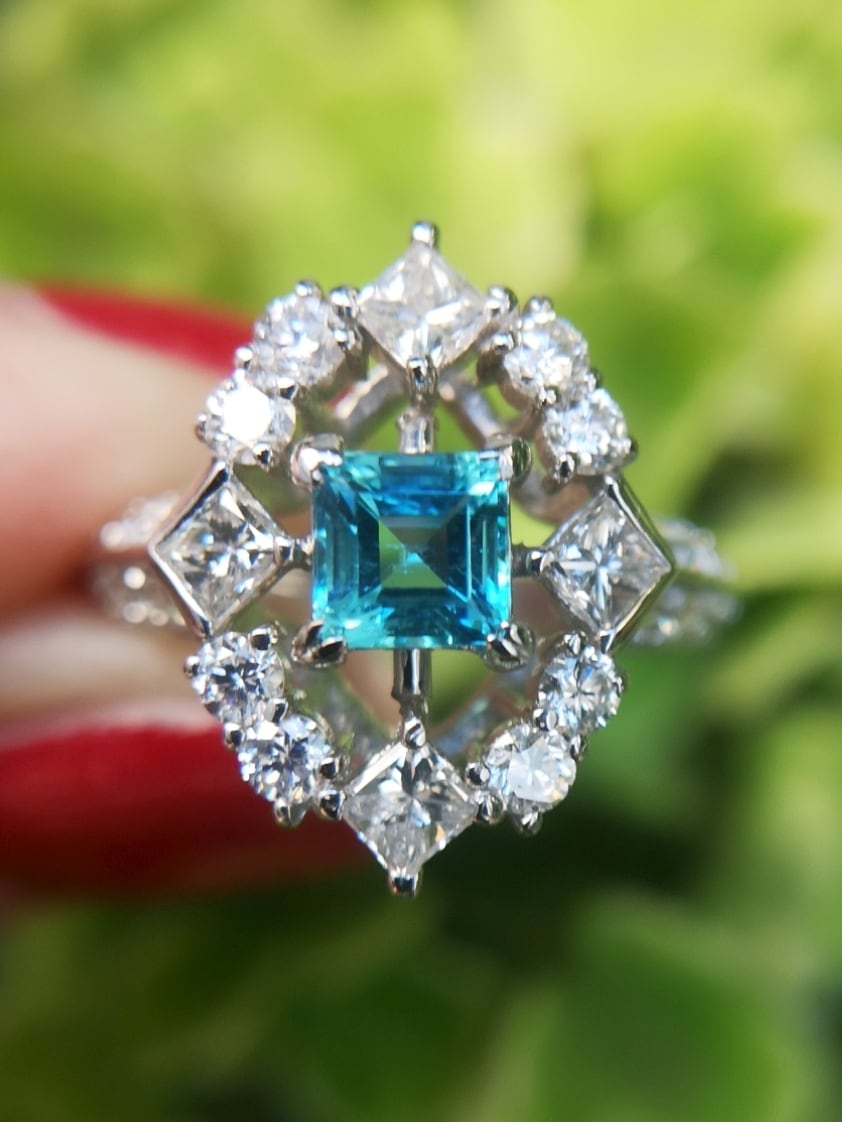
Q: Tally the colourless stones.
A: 12